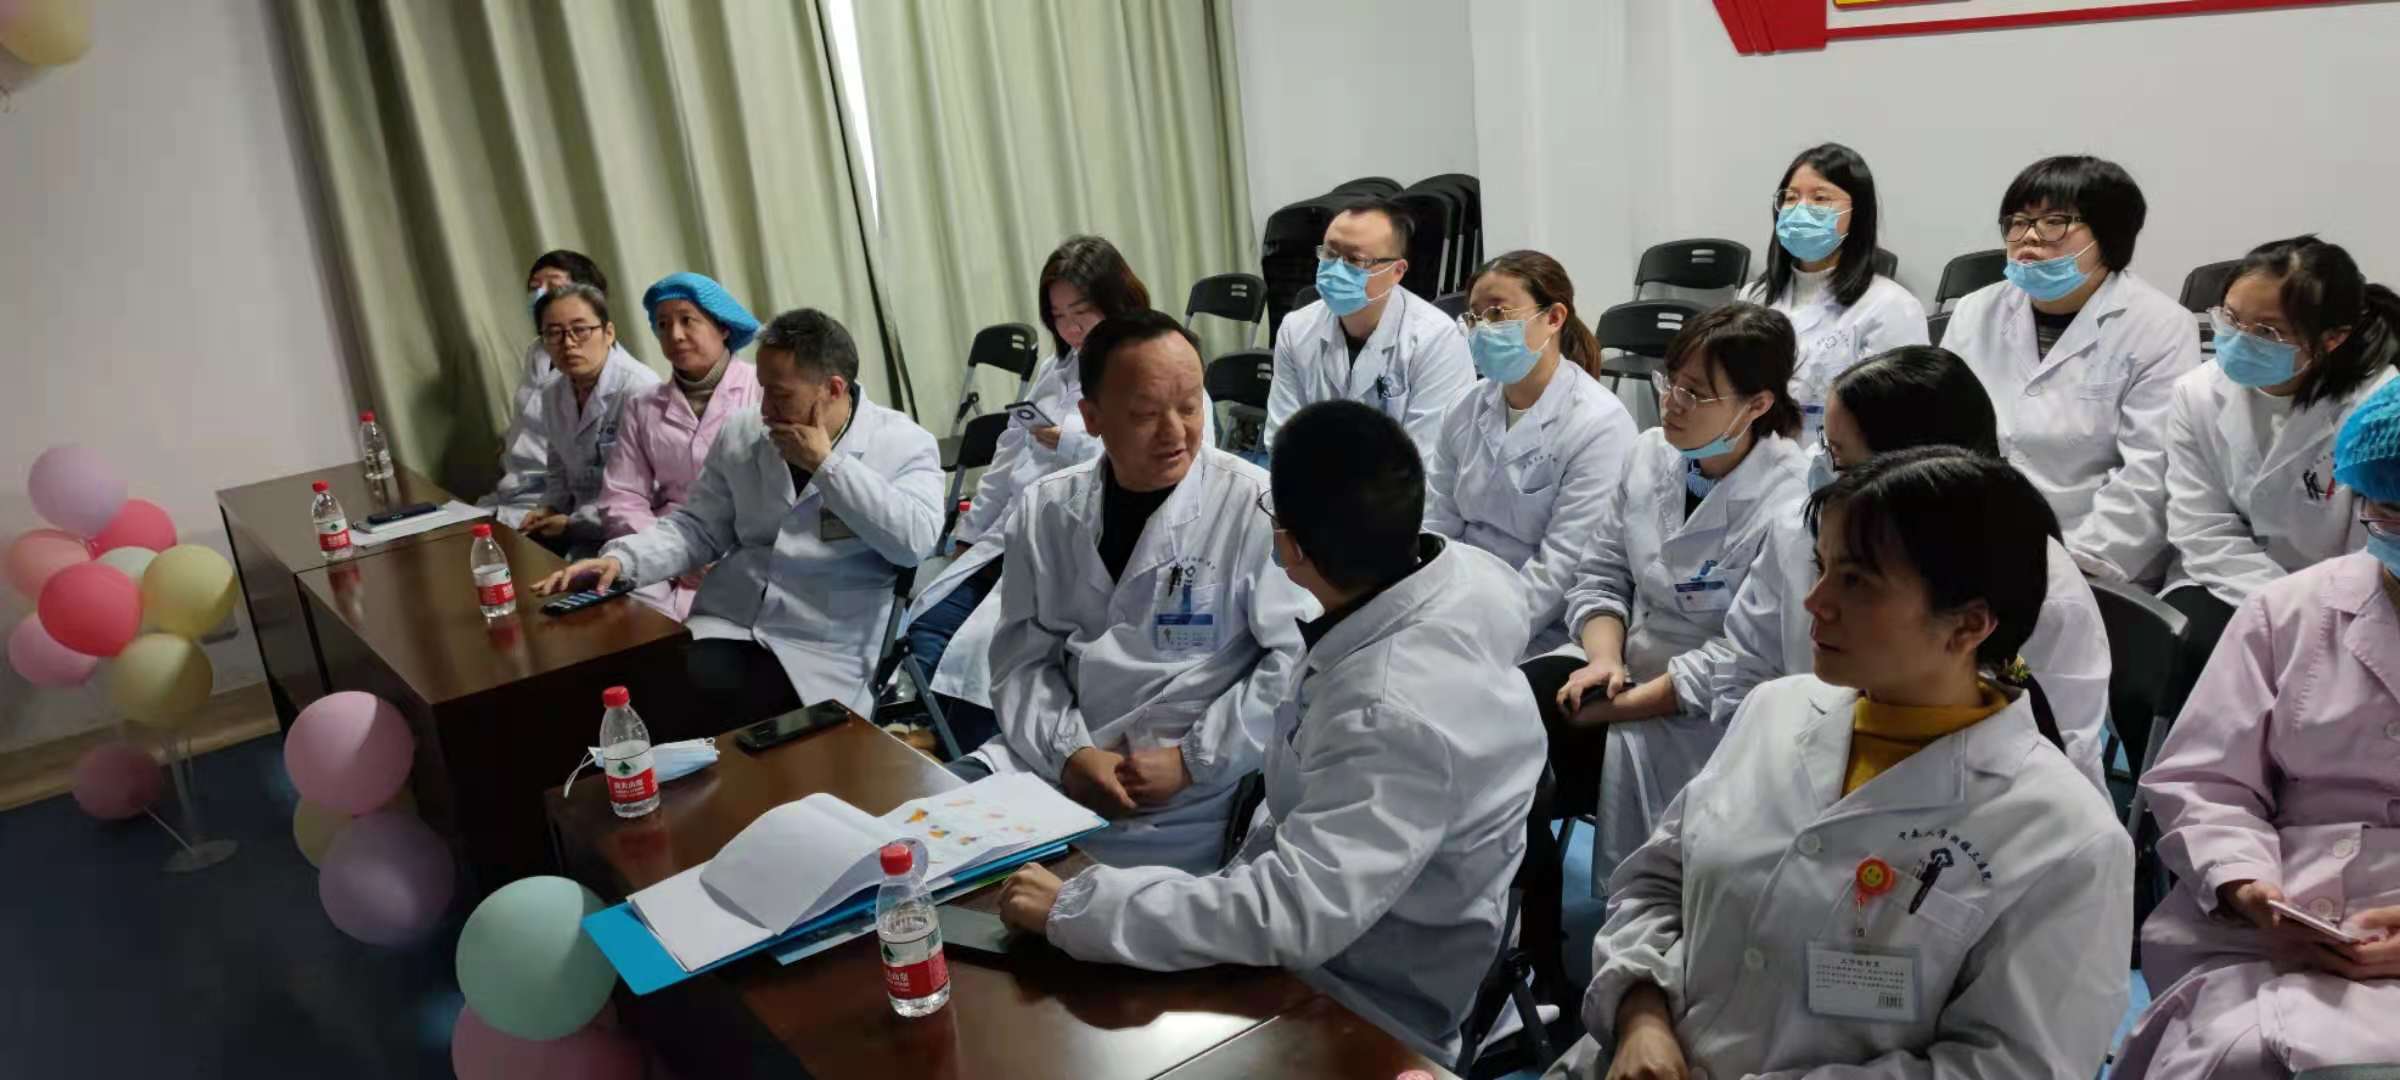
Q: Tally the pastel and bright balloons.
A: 15